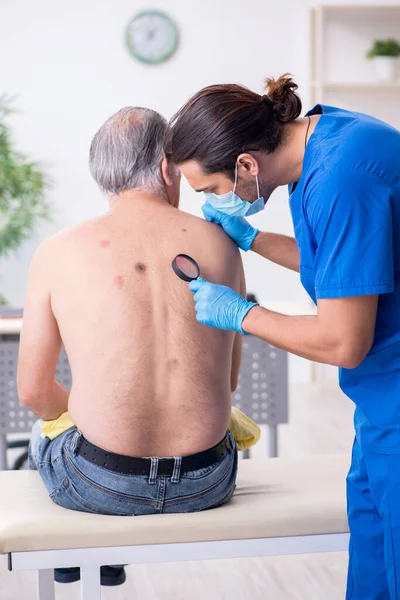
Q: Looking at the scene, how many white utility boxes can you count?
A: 0